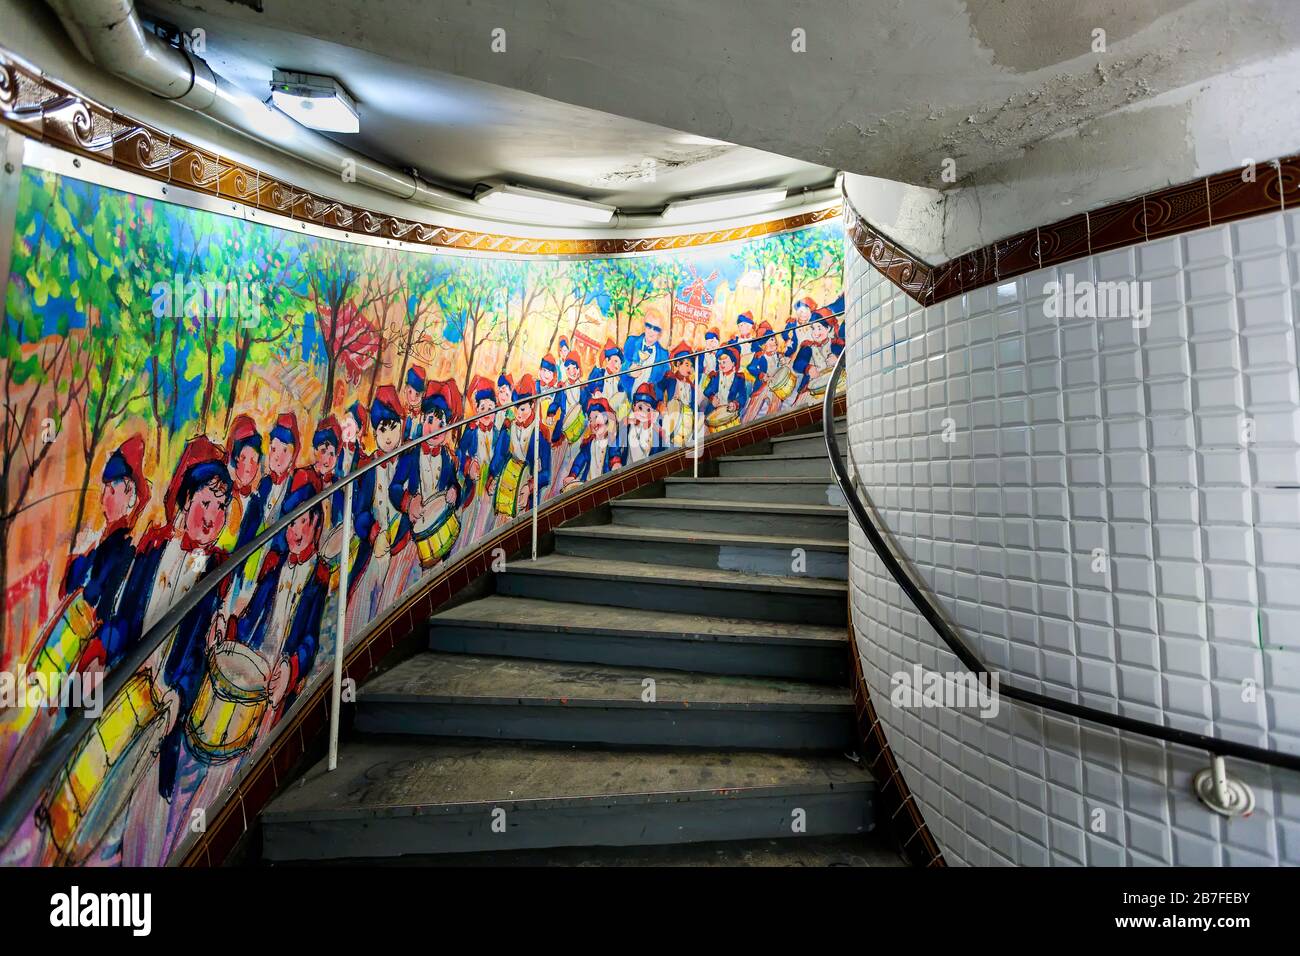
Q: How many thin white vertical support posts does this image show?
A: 3